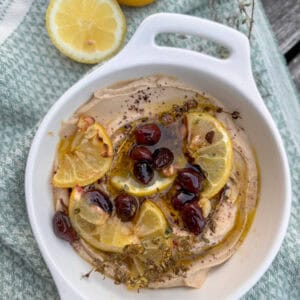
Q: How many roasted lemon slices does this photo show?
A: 5